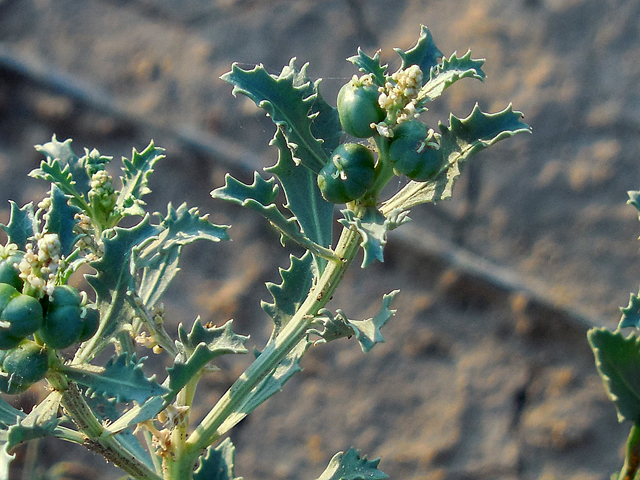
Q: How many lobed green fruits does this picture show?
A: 7